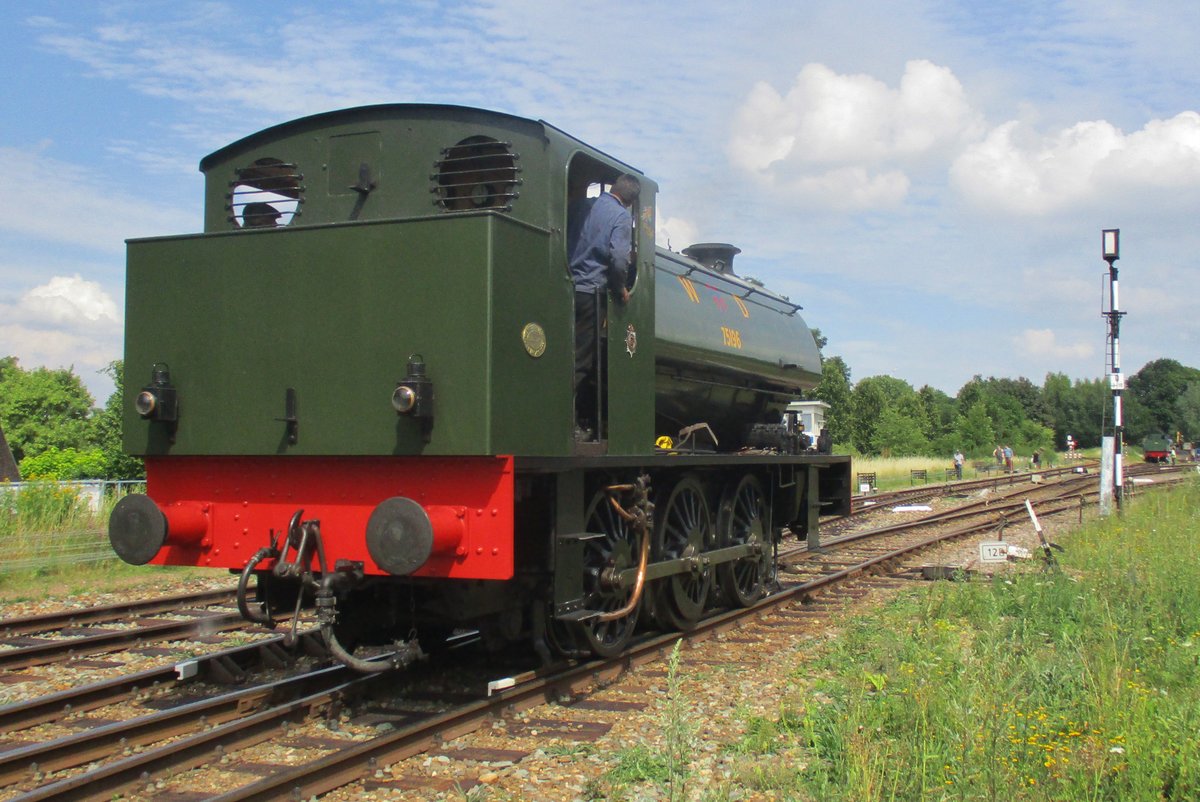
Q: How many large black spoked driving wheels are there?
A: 3